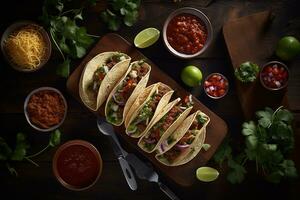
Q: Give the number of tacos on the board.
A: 5